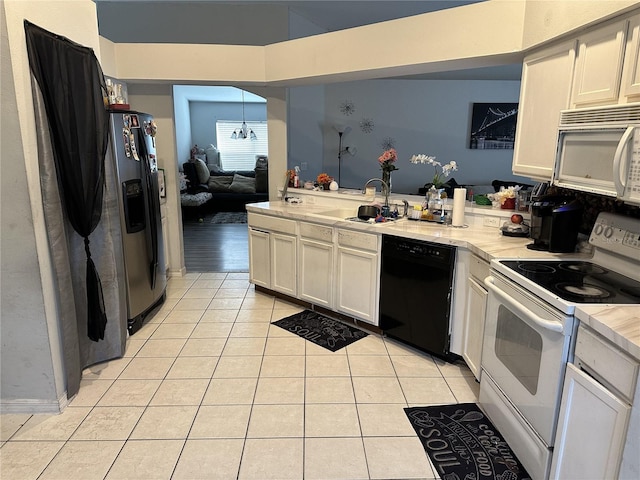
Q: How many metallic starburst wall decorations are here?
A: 3